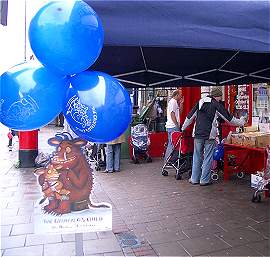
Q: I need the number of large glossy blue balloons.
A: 3